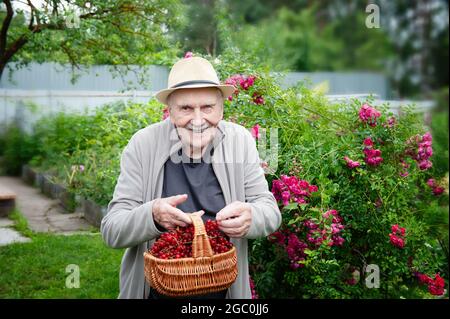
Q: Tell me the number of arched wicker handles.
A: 1